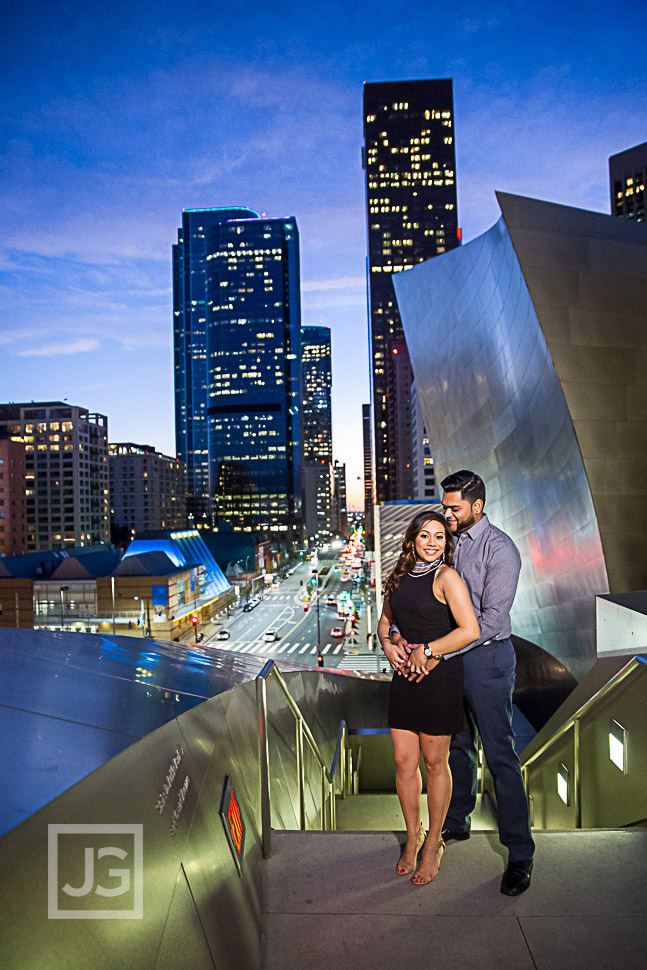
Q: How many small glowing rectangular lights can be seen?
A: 2